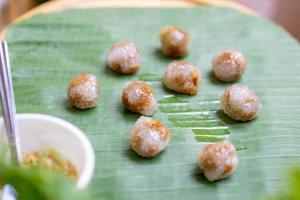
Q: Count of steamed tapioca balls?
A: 9